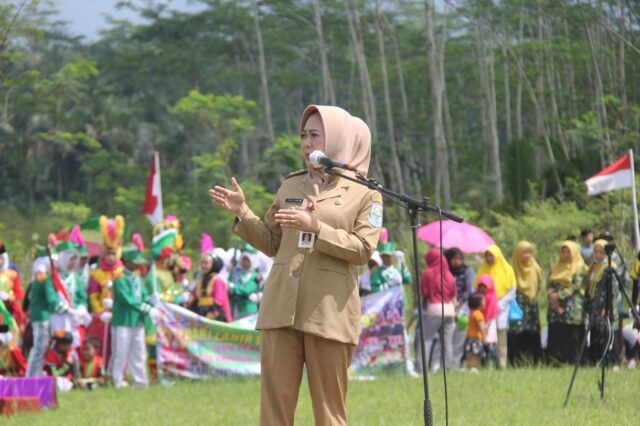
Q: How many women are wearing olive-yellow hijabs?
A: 3